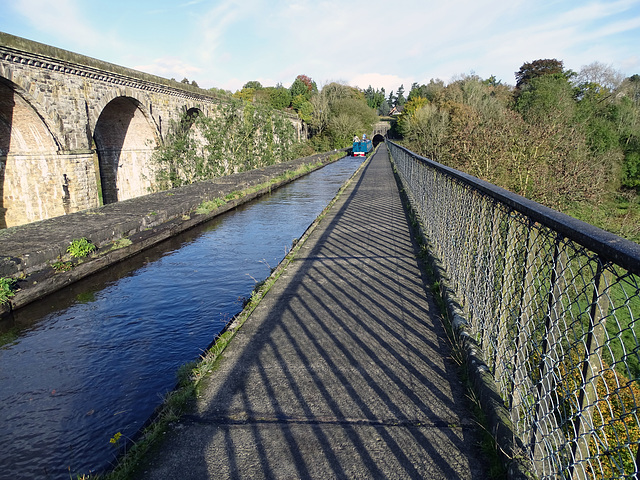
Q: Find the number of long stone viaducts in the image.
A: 1